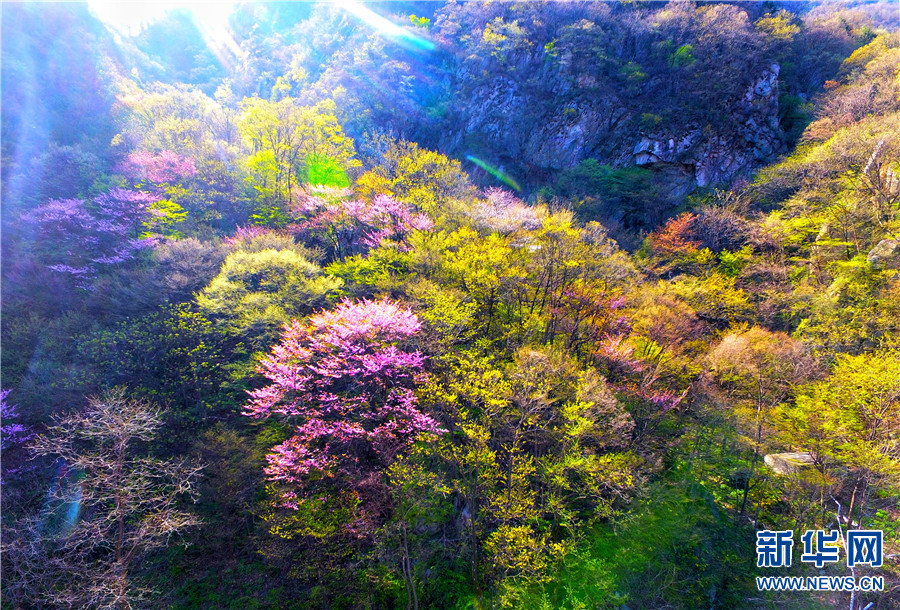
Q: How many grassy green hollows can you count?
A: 1